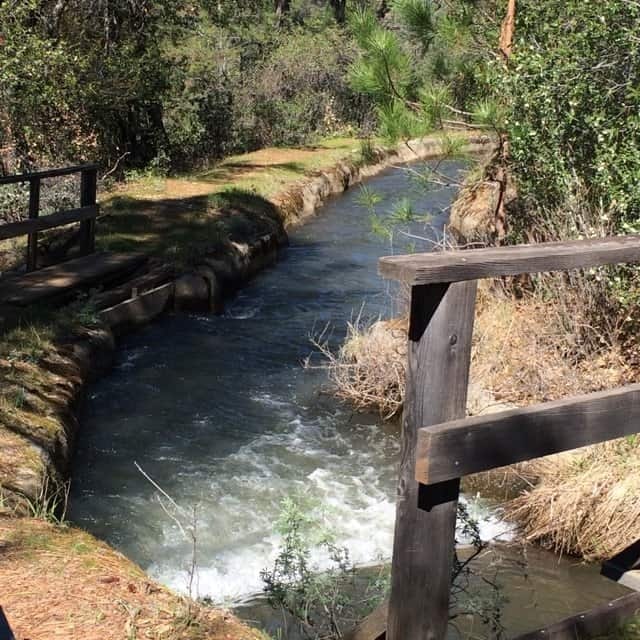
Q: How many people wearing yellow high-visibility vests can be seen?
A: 0